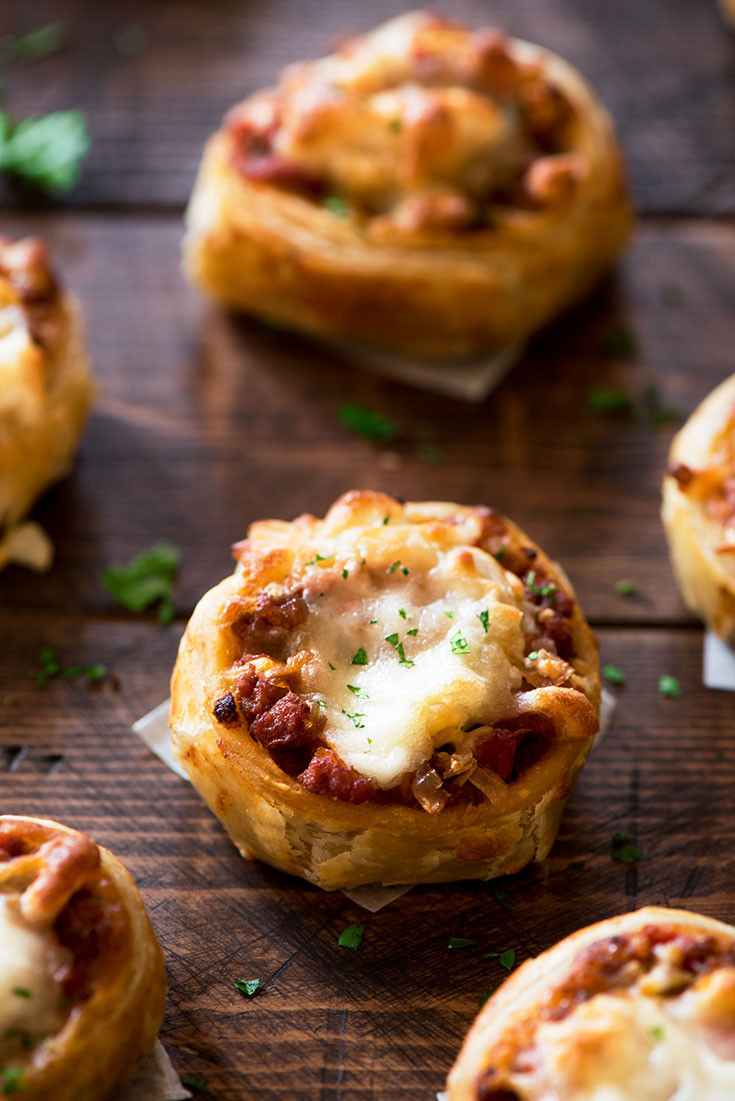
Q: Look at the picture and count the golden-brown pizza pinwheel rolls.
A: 6